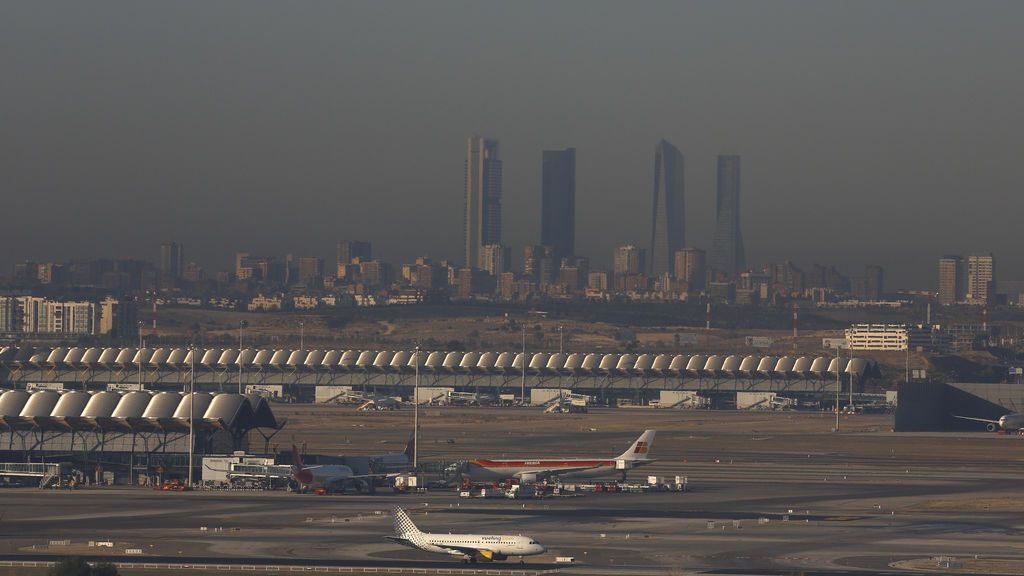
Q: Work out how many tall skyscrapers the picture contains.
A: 4